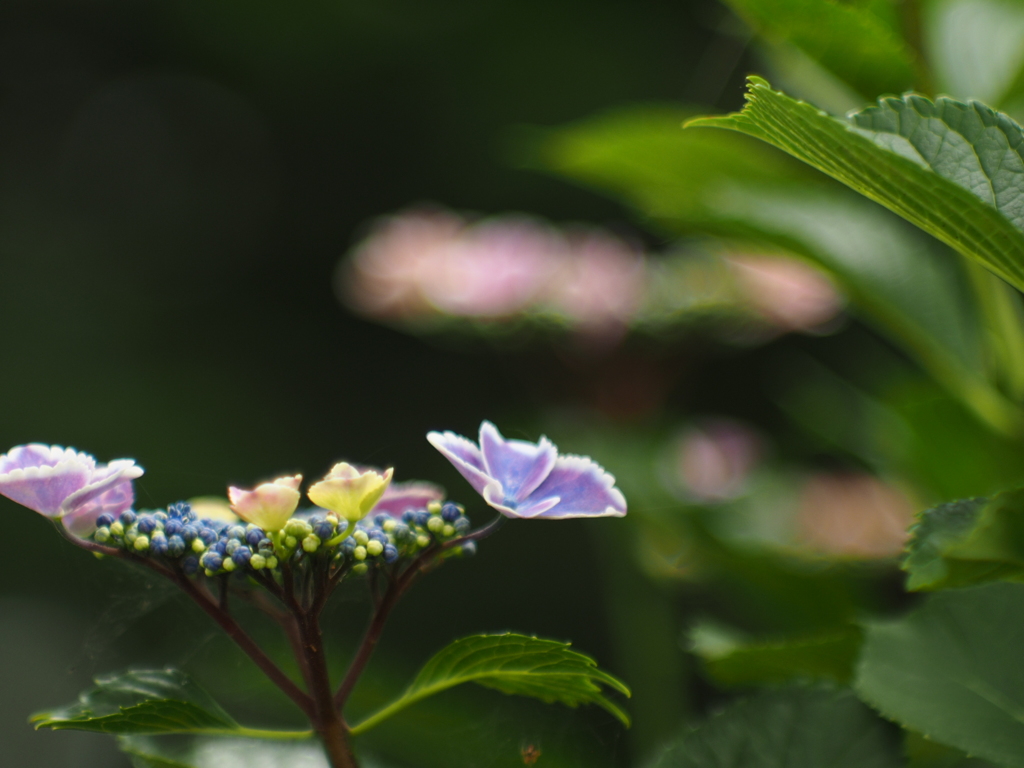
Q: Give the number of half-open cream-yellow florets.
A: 2